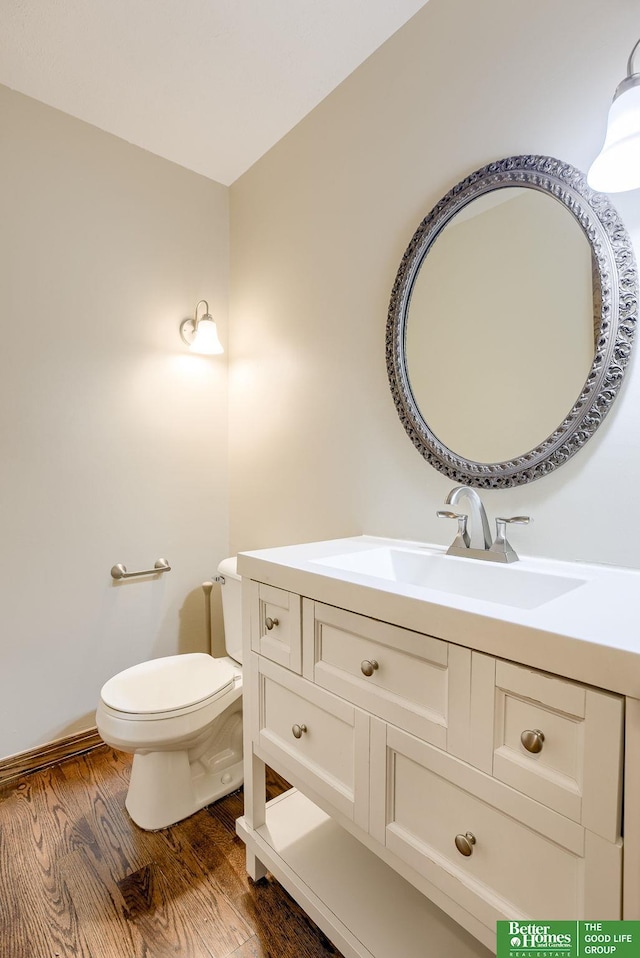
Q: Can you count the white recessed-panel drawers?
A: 5